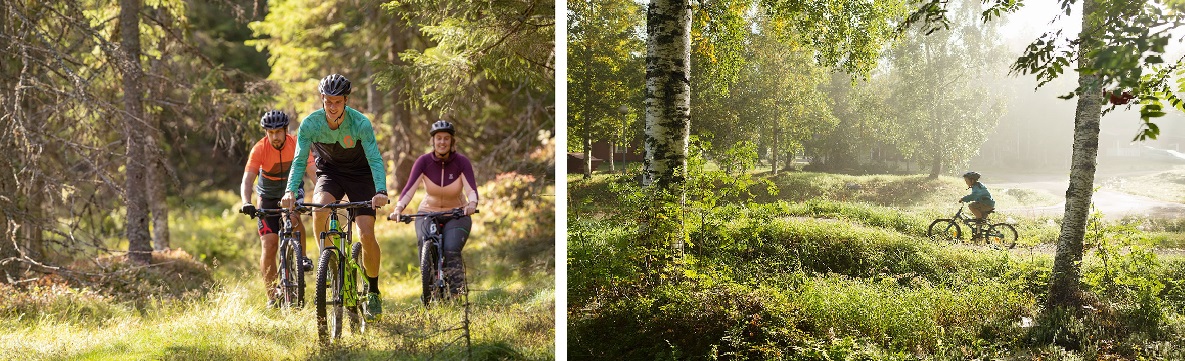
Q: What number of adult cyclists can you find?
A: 3